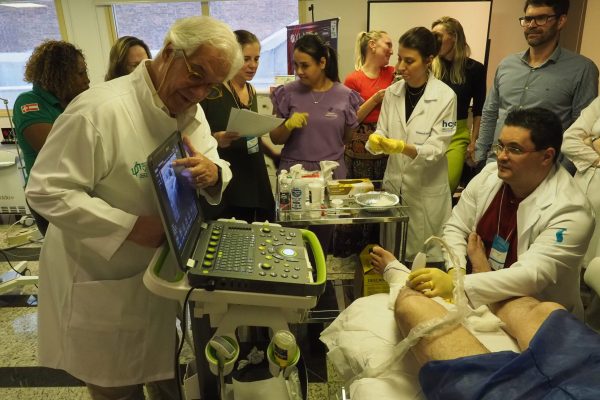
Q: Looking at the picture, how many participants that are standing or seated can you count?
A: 11